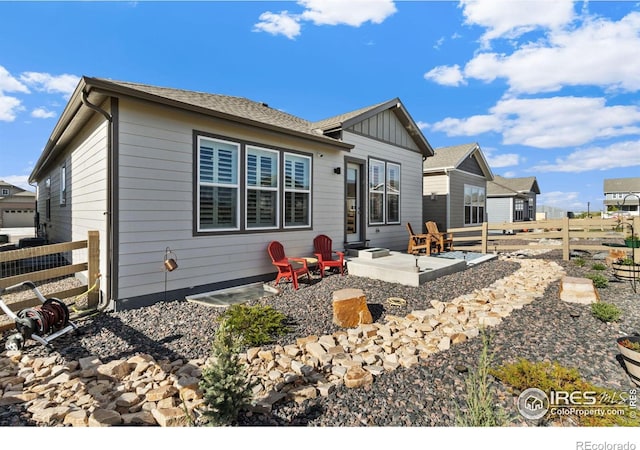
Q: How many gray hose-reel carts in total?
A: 1